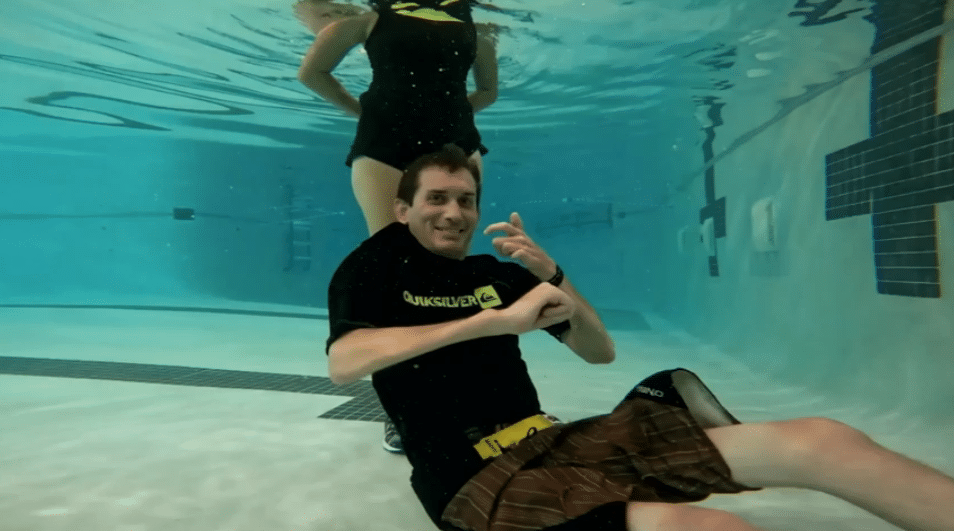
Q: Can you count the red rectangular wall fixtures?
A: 0